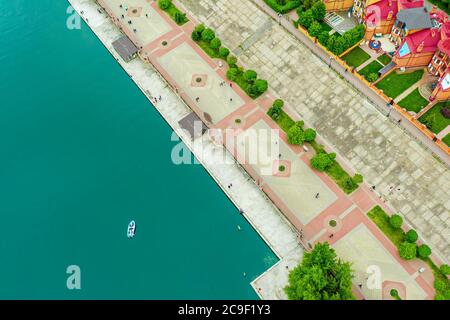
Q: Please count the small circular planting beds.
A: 7